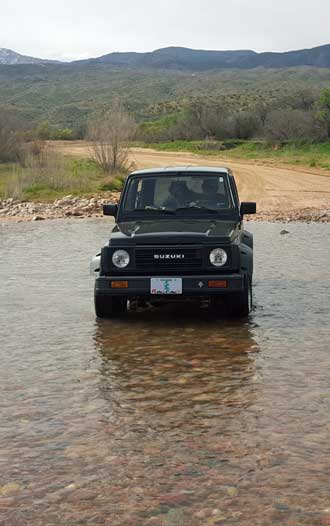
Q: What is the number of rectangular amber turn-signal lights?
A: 2